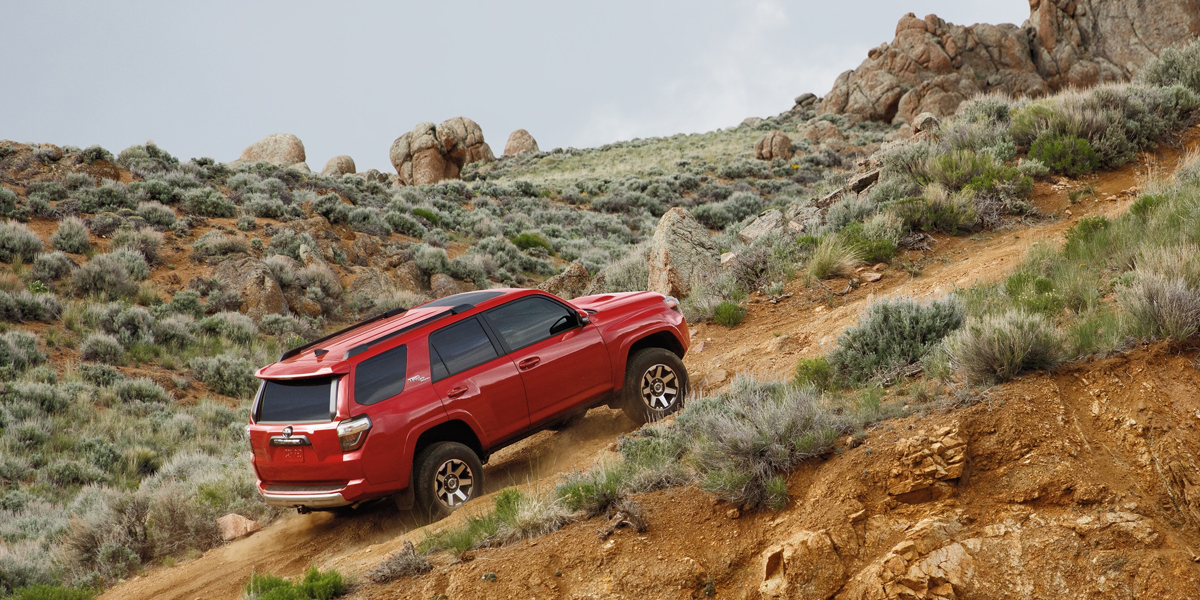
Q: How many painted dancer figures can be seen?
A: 0